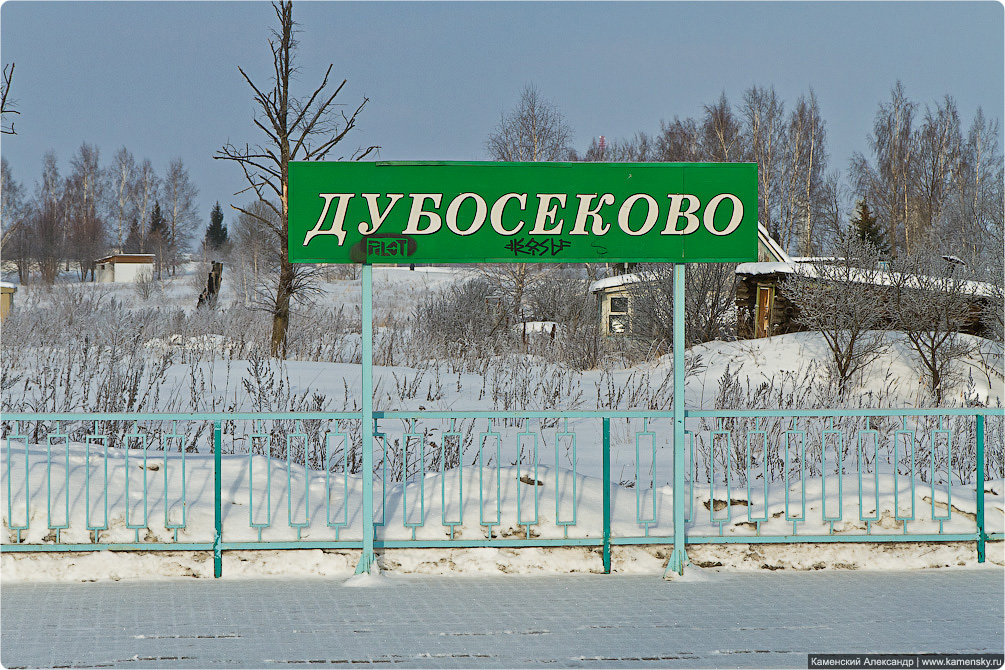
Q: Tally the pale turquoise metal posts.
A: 2